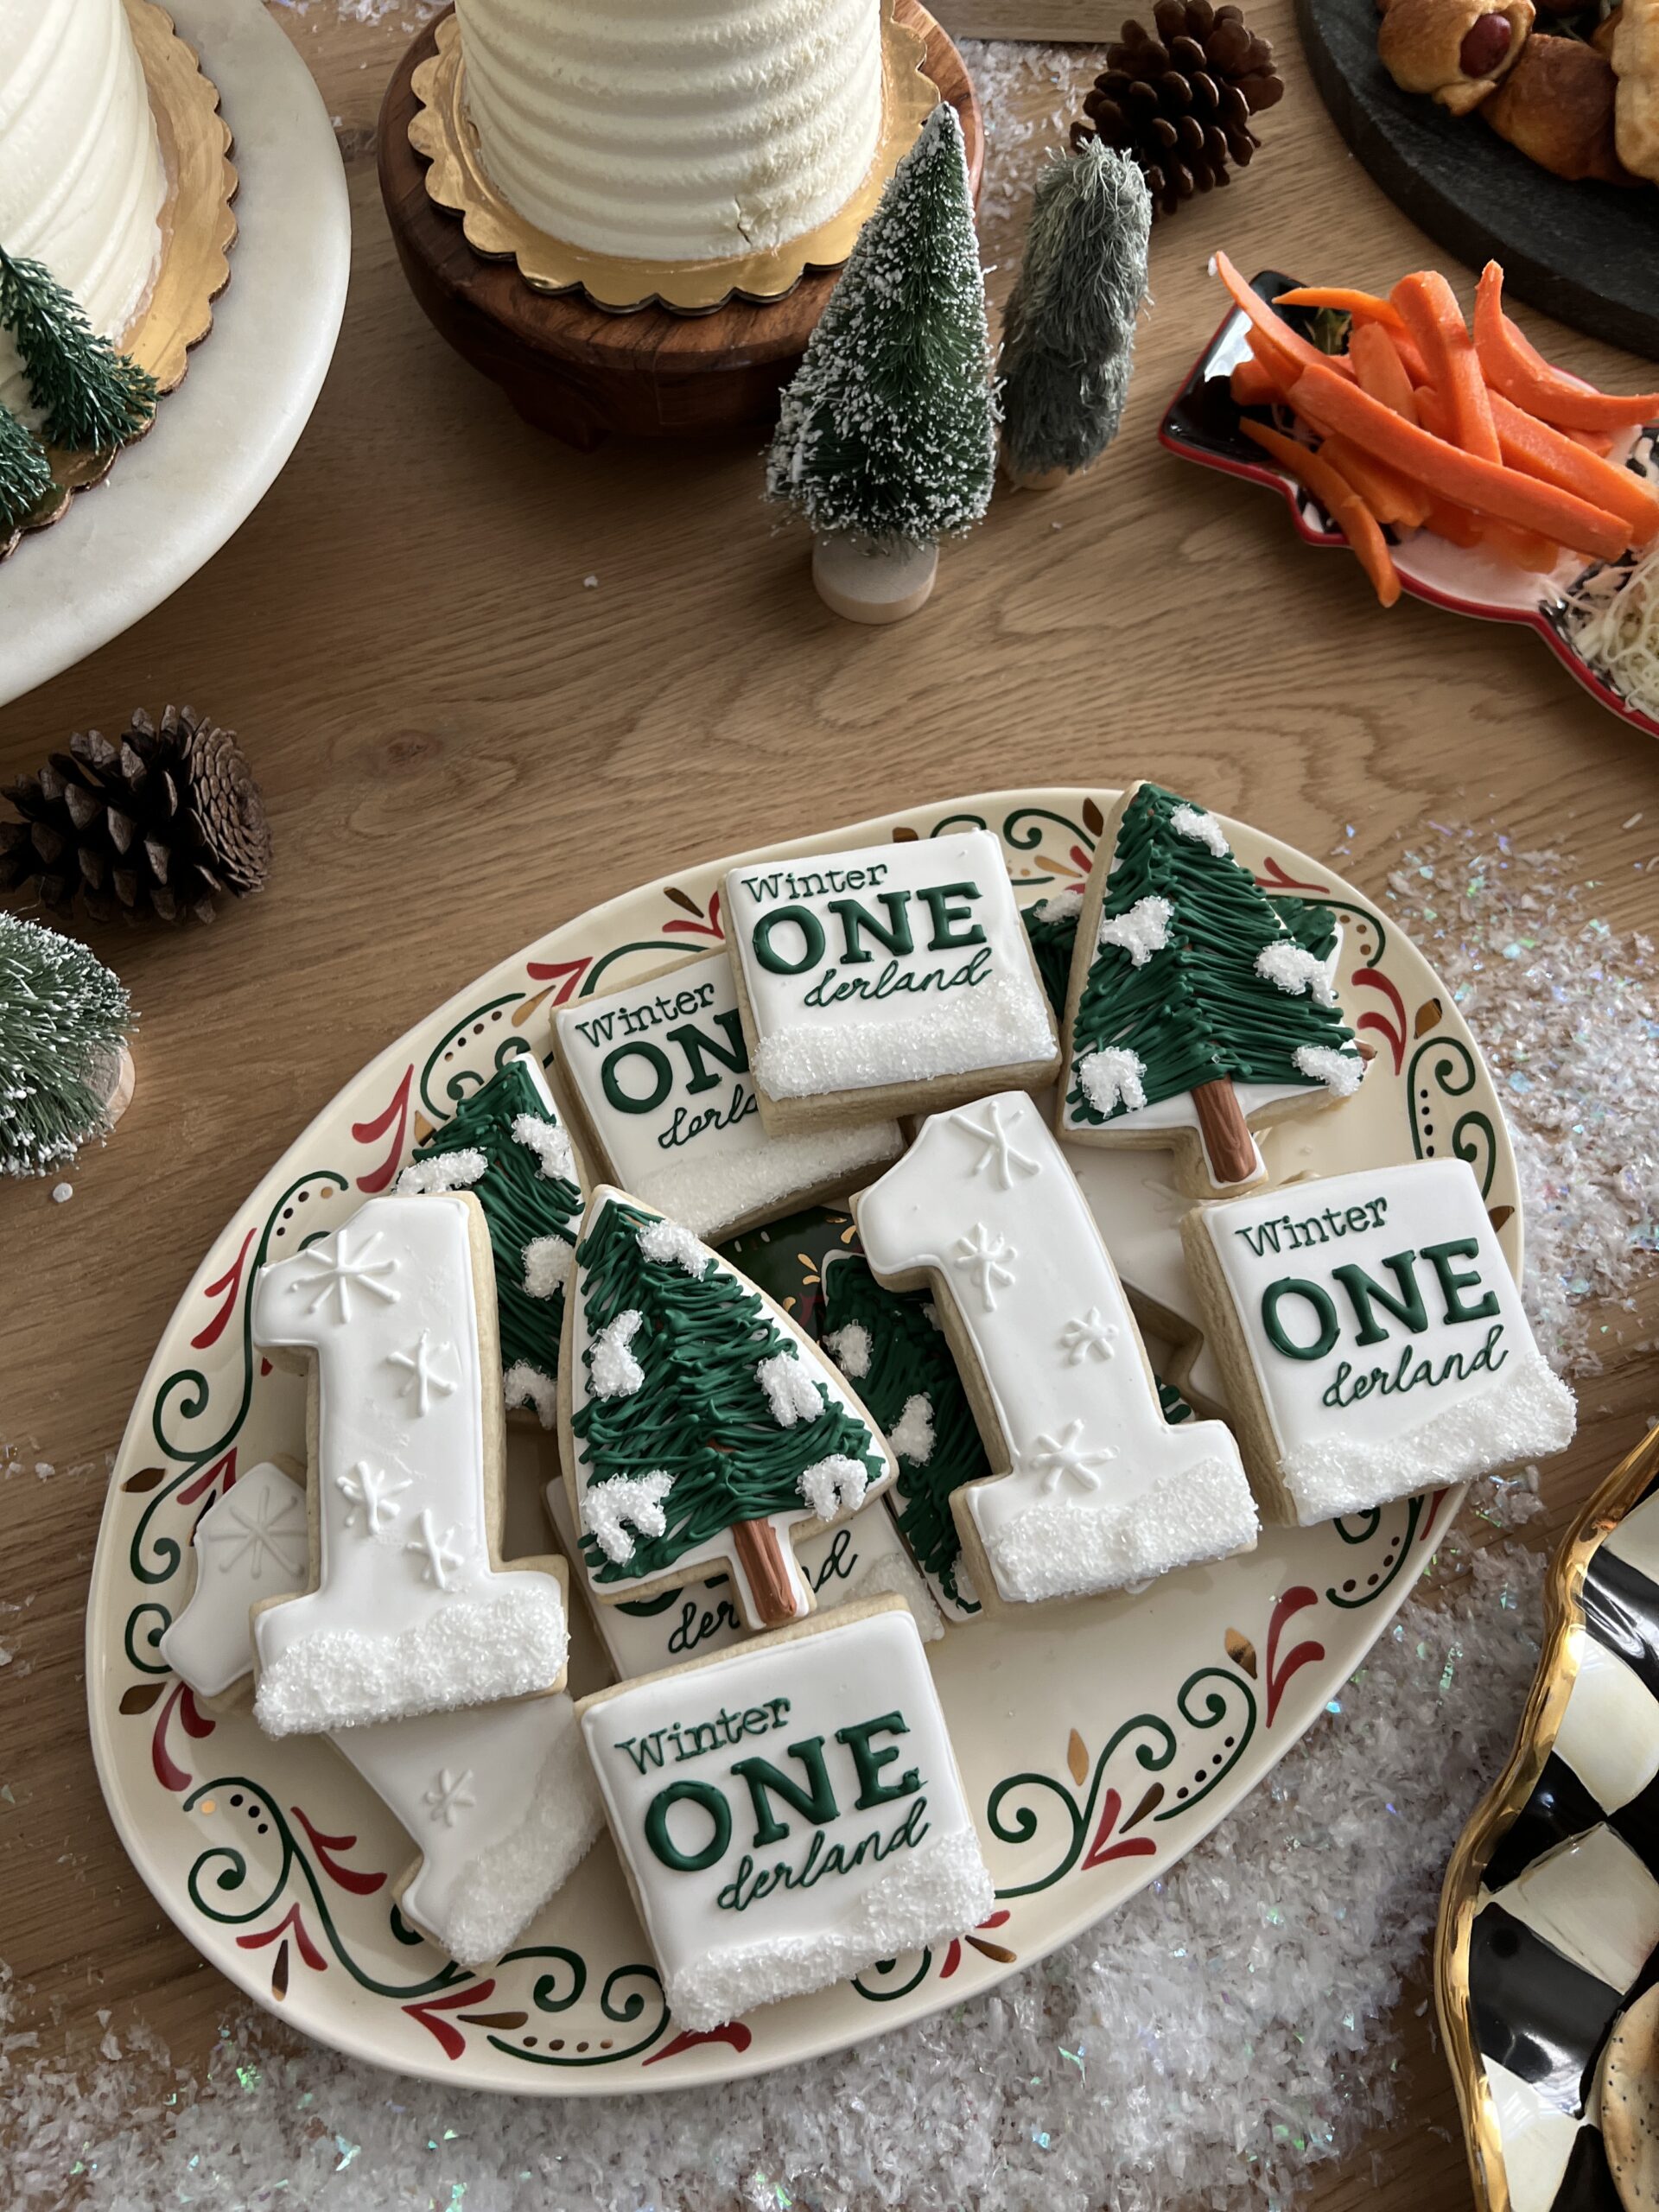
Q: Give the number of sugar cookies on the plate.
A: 14